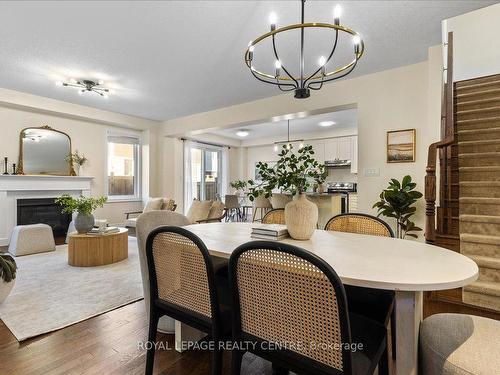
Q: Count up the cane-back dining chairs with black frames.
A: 4